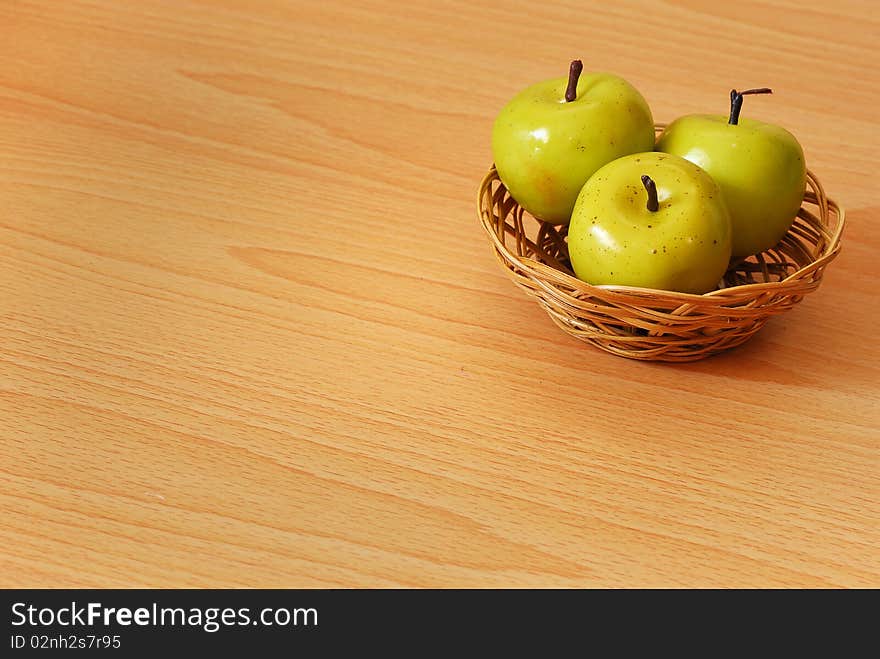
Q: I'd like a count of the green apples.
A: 3